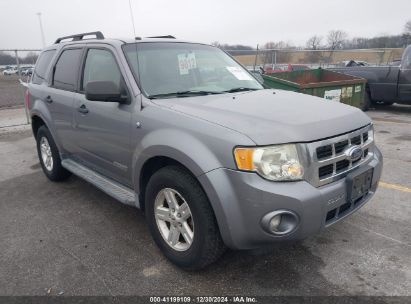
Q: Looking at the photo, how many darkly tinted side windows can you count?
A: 2